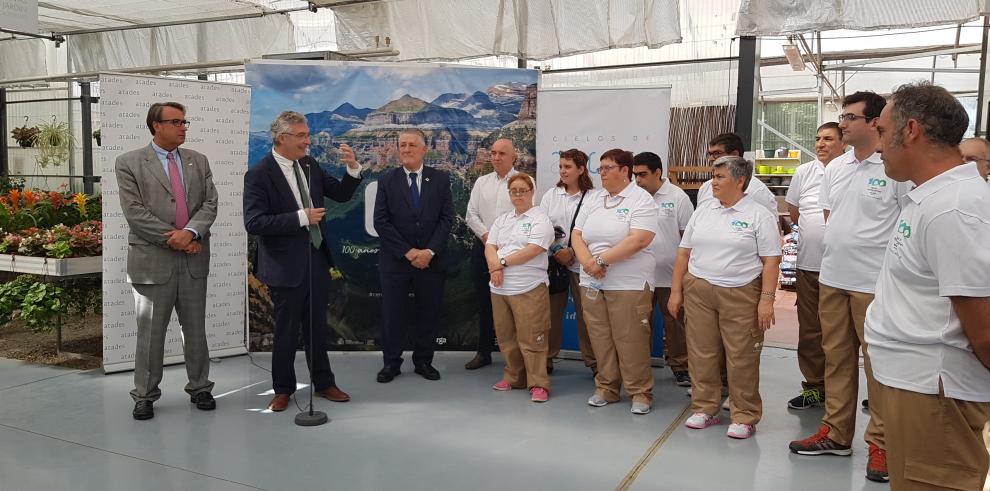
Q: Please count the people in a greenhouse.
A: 14